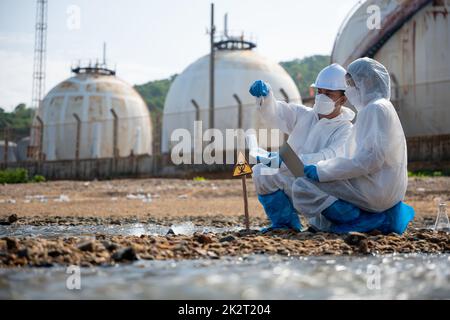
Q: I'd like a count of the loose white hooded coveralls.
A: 2